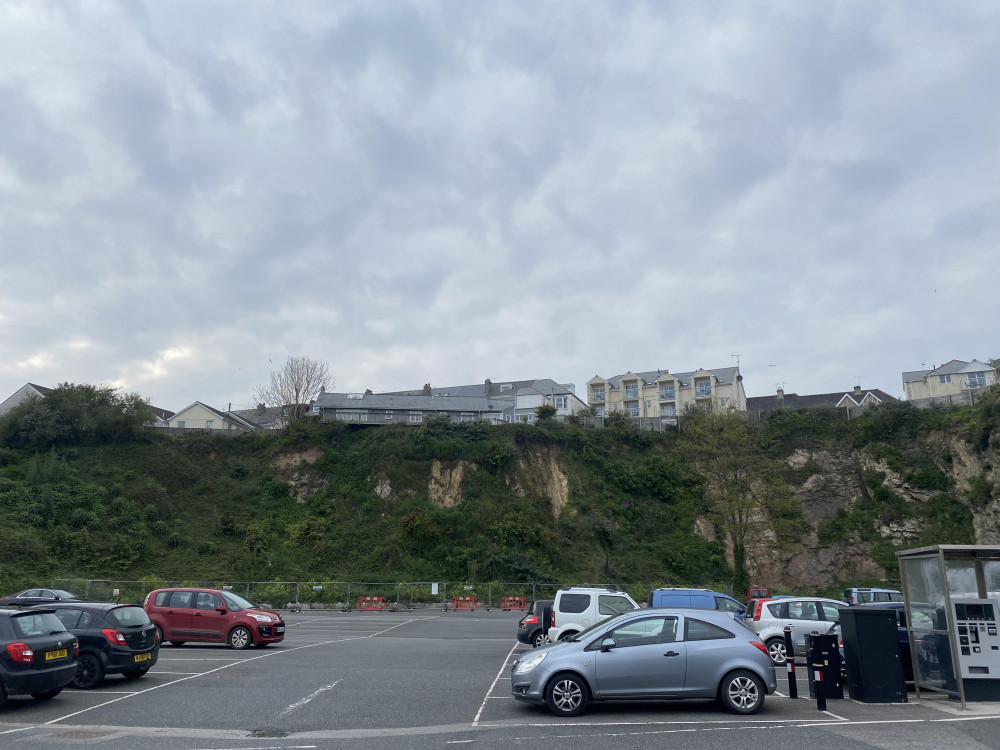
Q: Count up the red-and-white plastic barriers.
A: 3